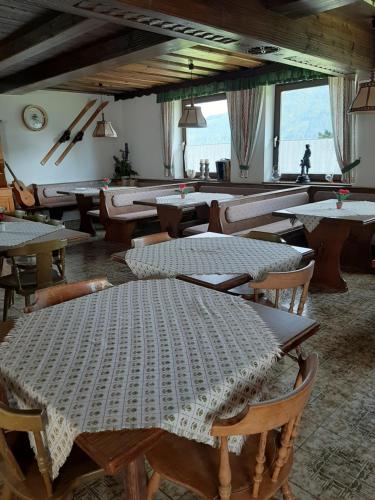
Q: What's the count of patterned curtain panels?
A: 3